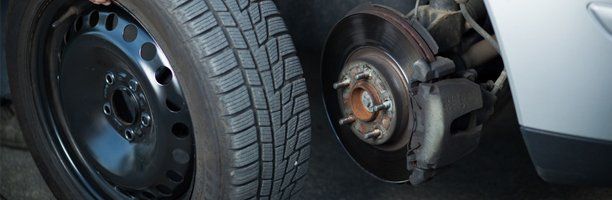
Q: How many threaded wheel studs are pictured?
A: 5